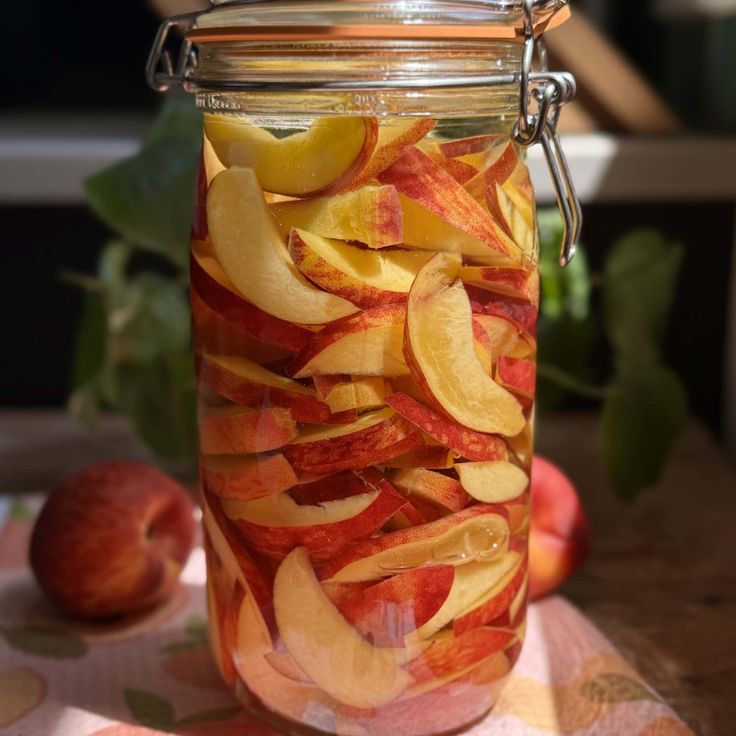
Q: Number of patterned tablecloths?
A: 1